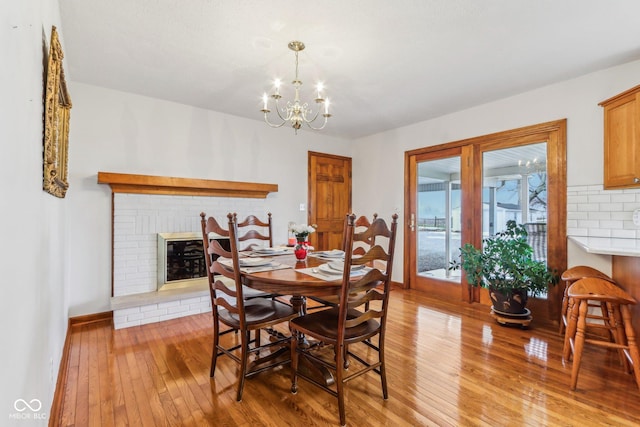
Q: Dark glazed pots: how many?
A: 1